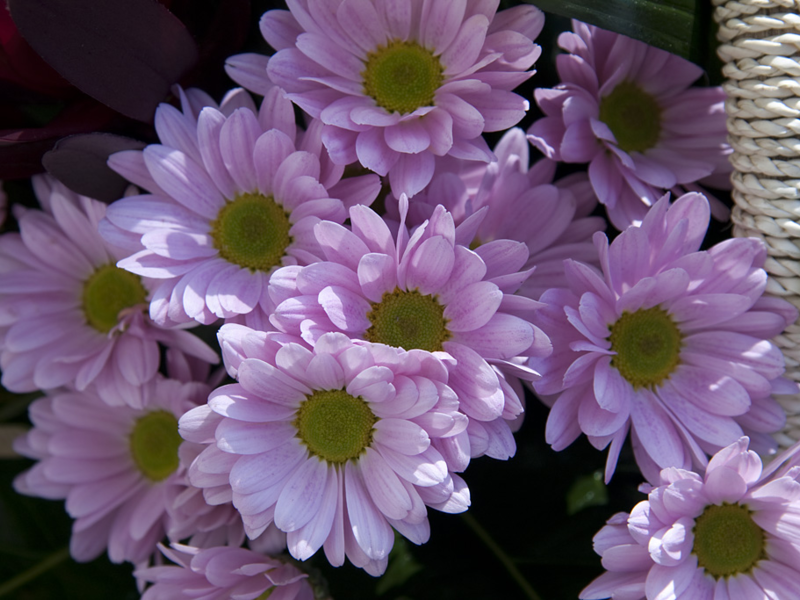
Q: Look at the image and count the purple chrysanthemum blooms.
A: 11